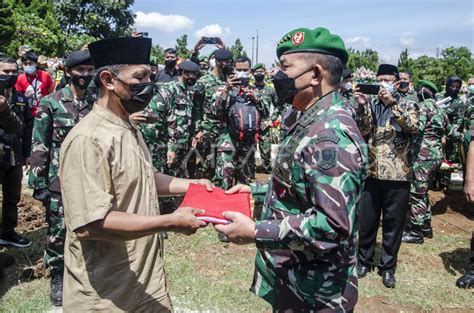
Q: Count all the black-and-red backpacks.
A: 1